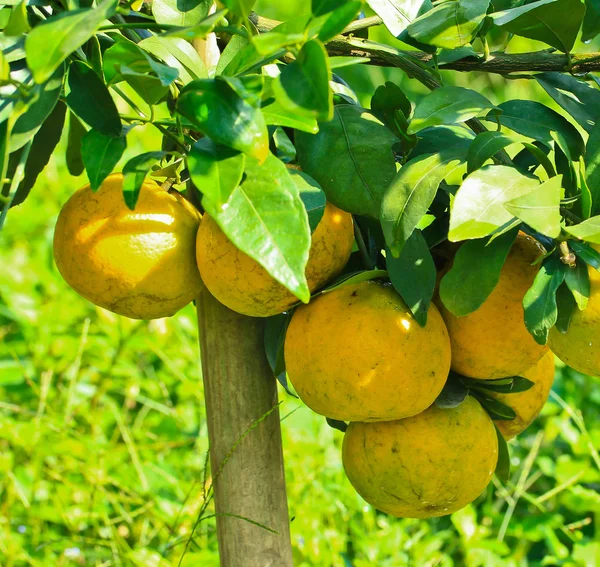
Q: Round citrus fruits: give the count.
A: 7